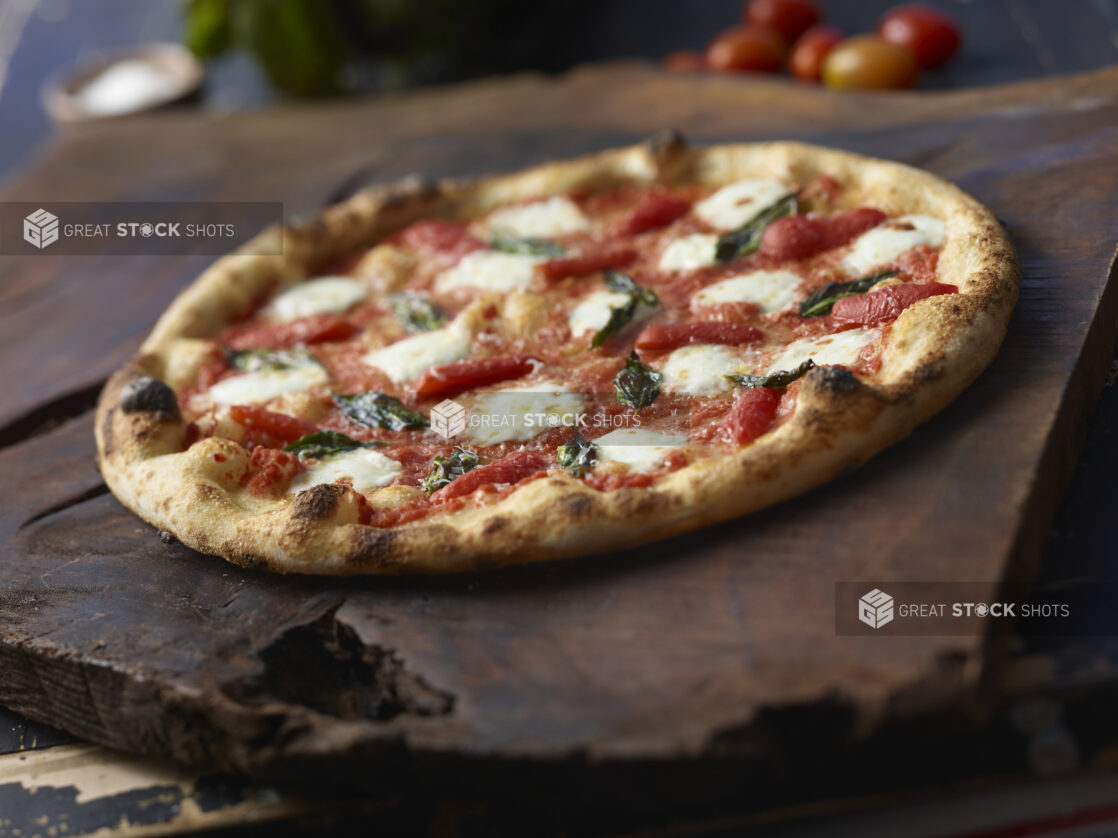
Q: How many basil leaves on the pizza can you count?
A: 12